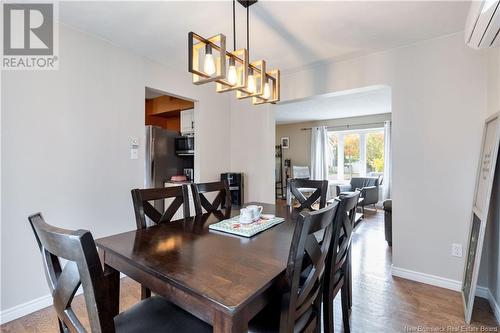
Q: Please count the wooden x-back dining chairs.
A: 6